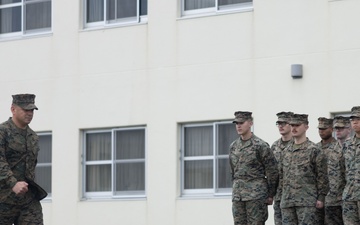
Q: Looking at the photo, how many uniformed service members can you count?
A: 7